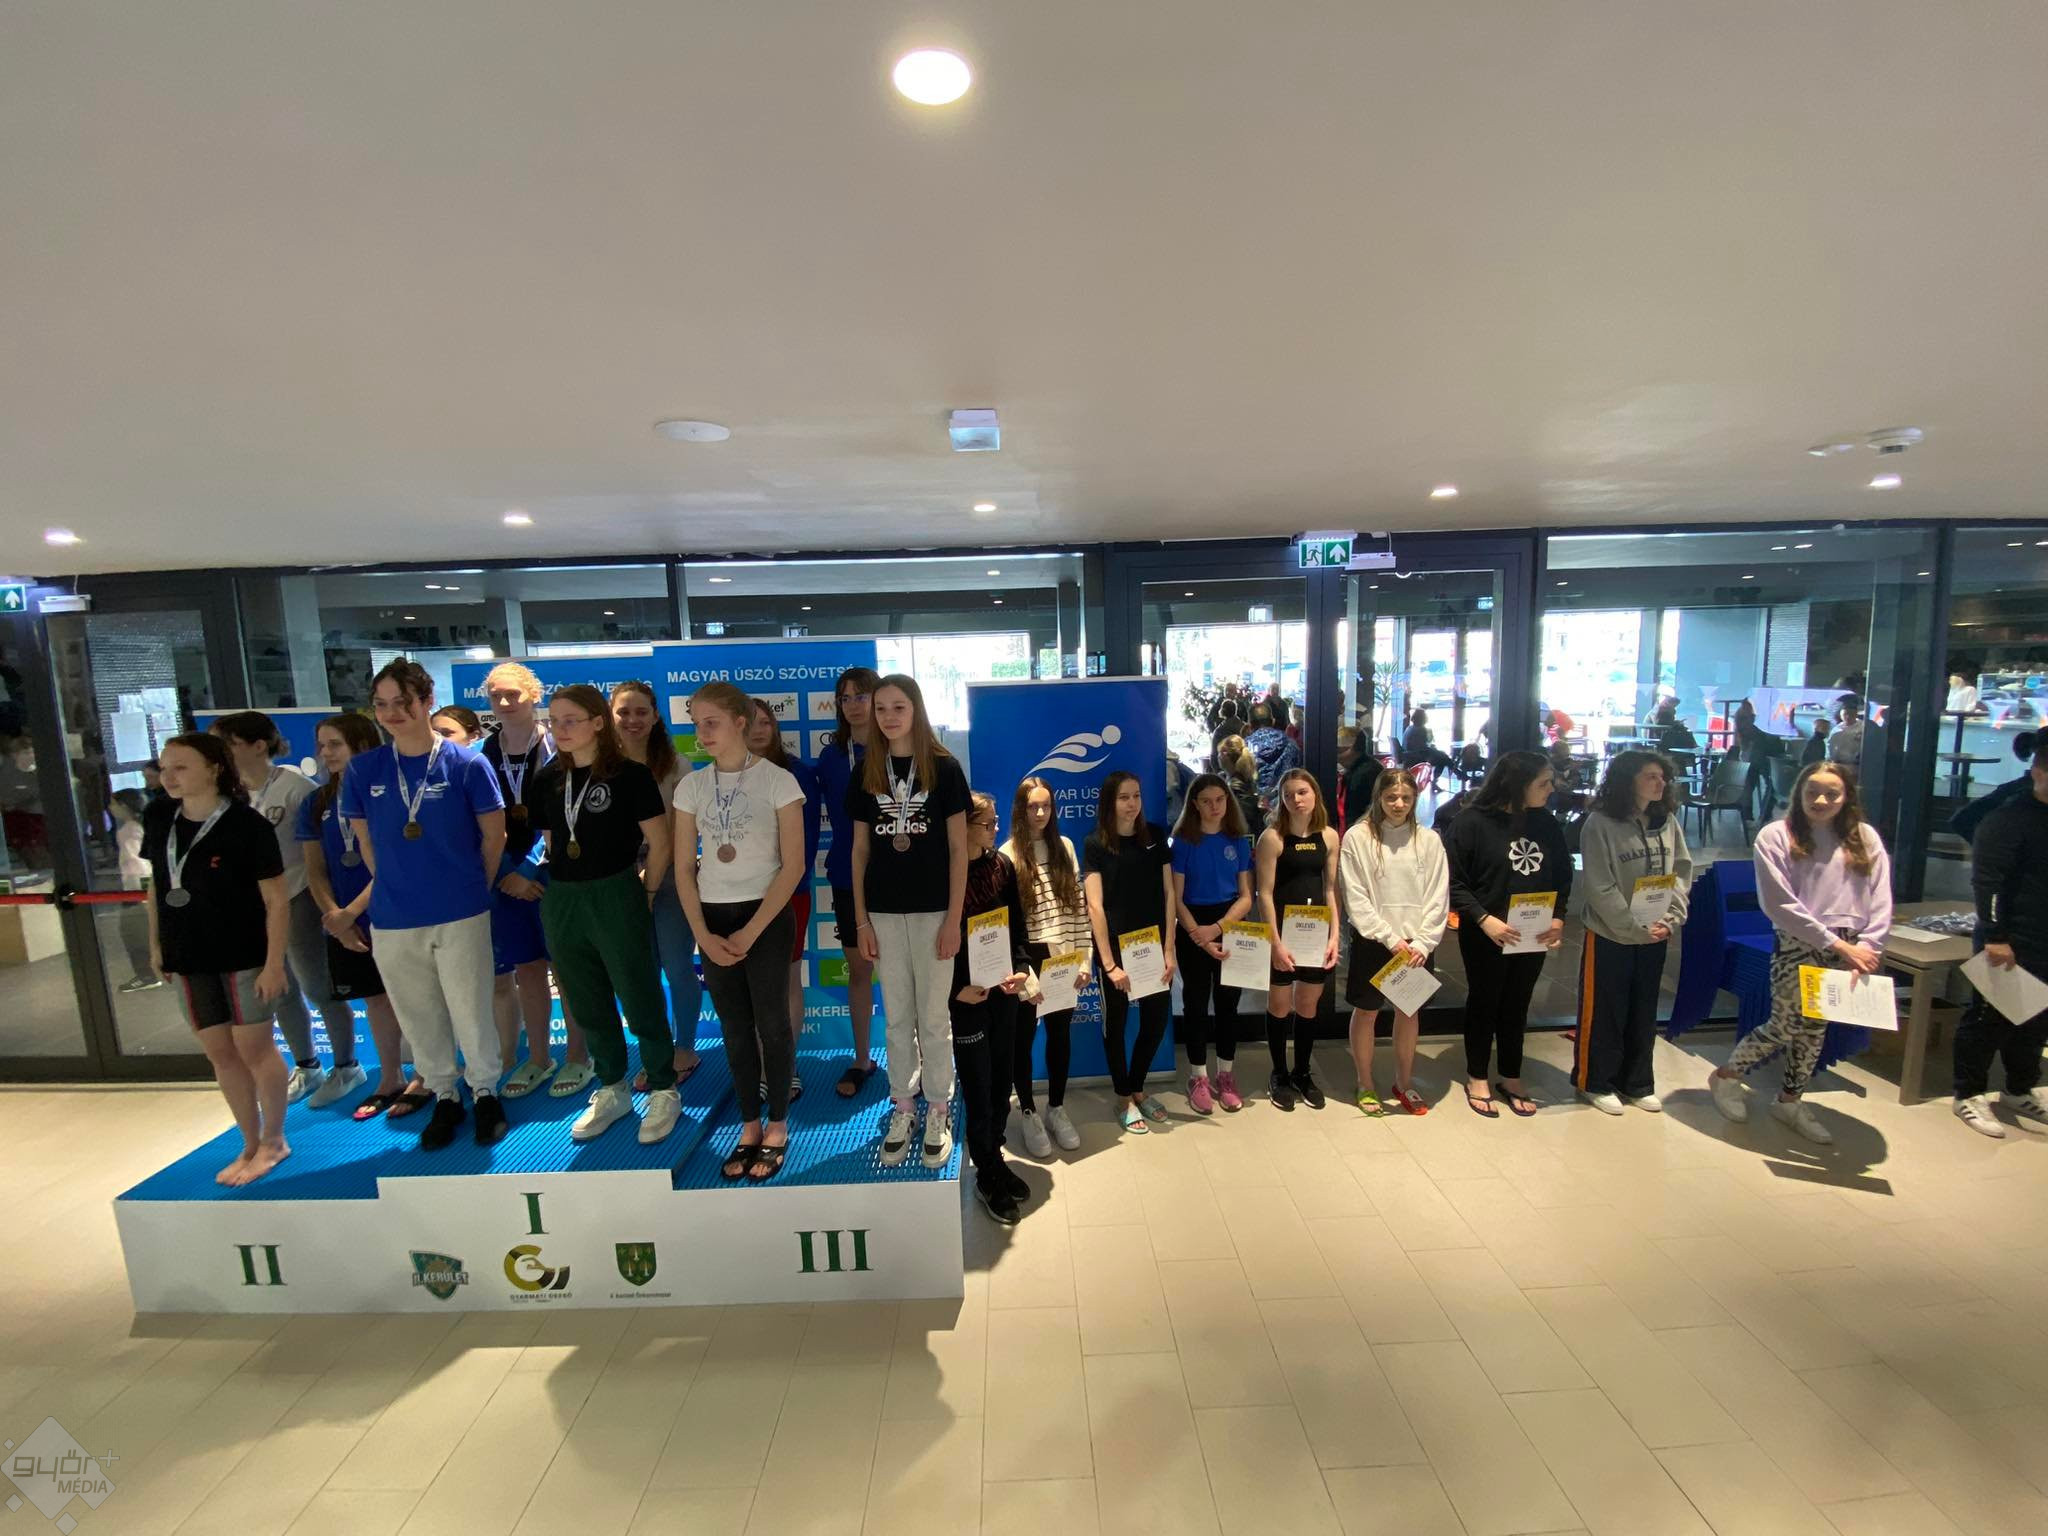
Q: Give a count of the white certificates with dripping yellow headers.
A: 9